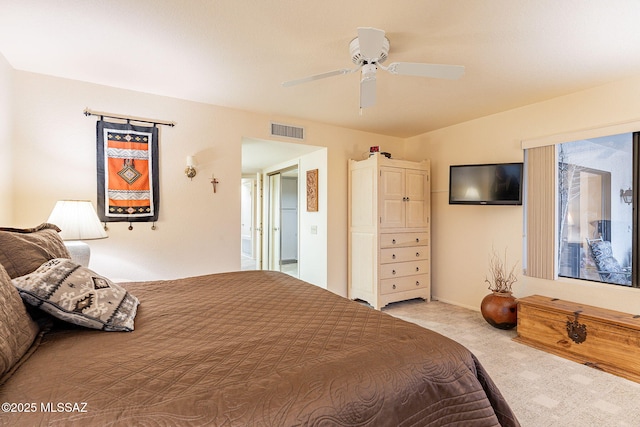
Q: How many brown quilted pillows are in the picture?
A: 2